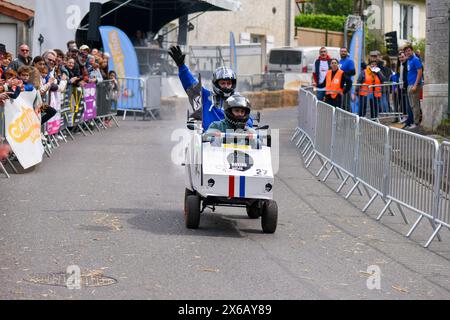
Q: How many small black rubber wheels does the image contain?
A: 3